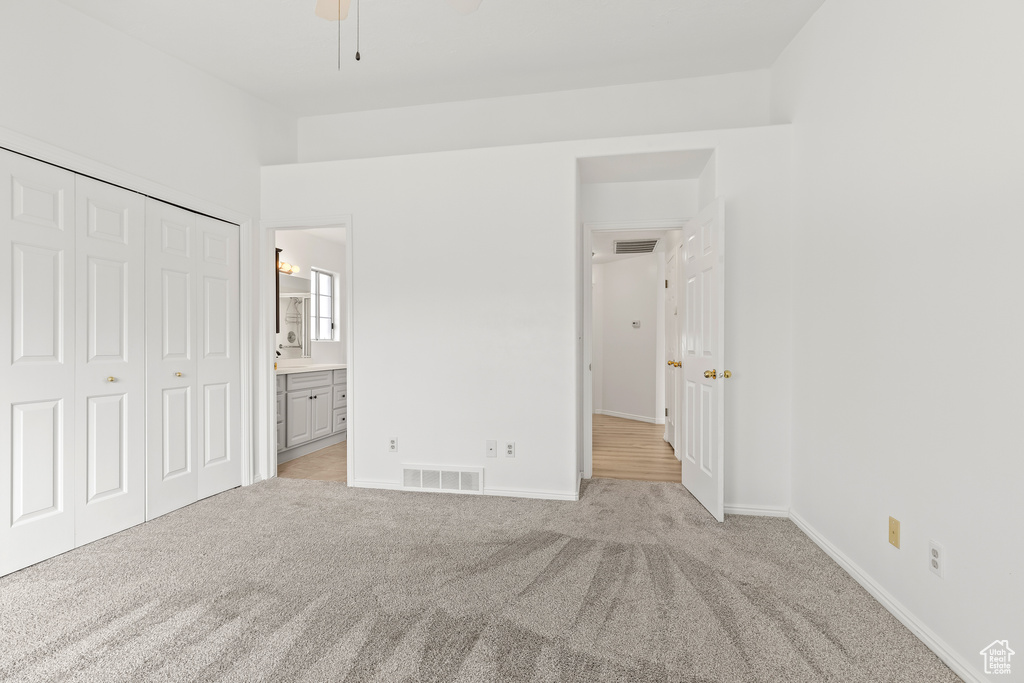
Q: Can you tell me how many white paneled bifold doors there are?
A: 2